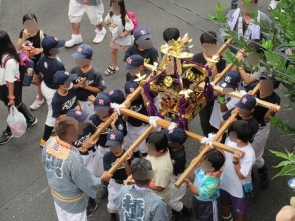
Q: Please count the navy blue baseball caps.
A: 14